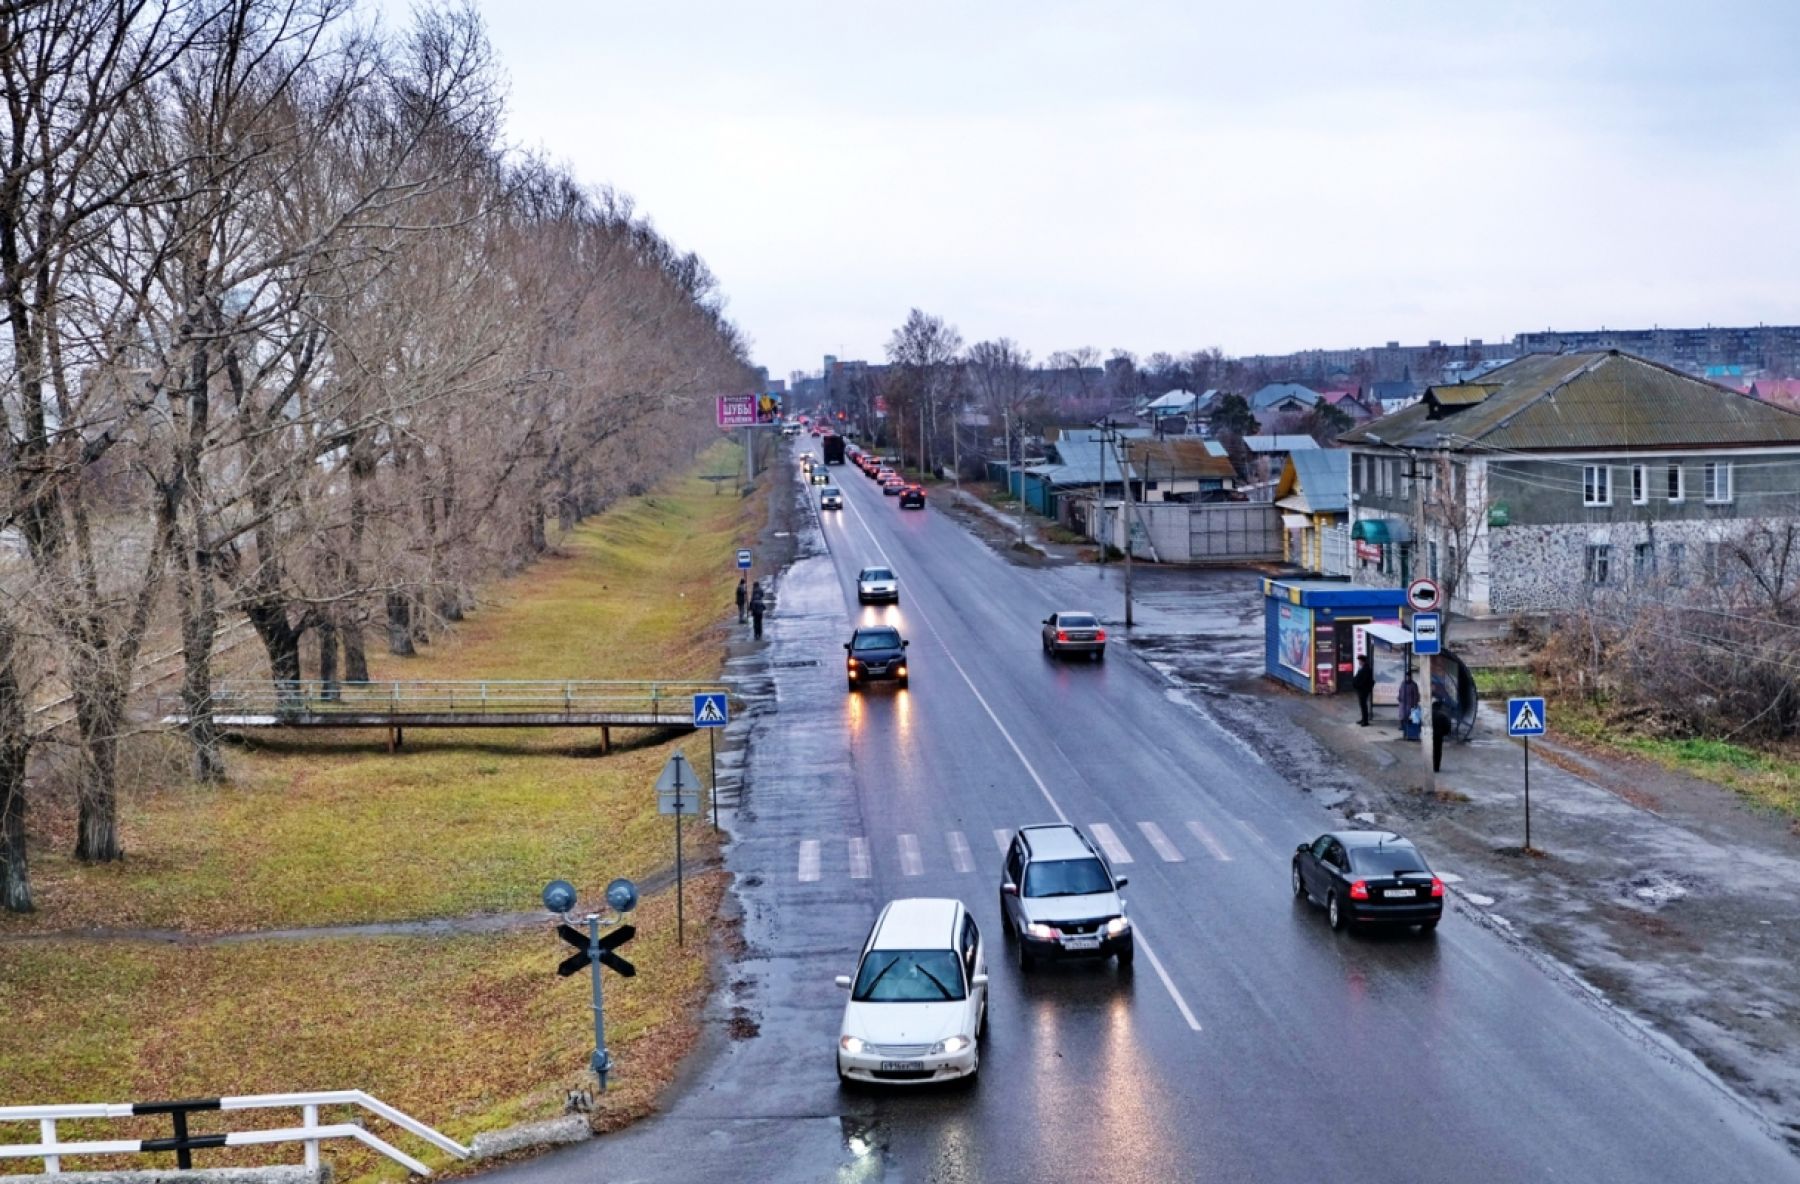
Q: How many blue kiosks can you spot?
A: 1